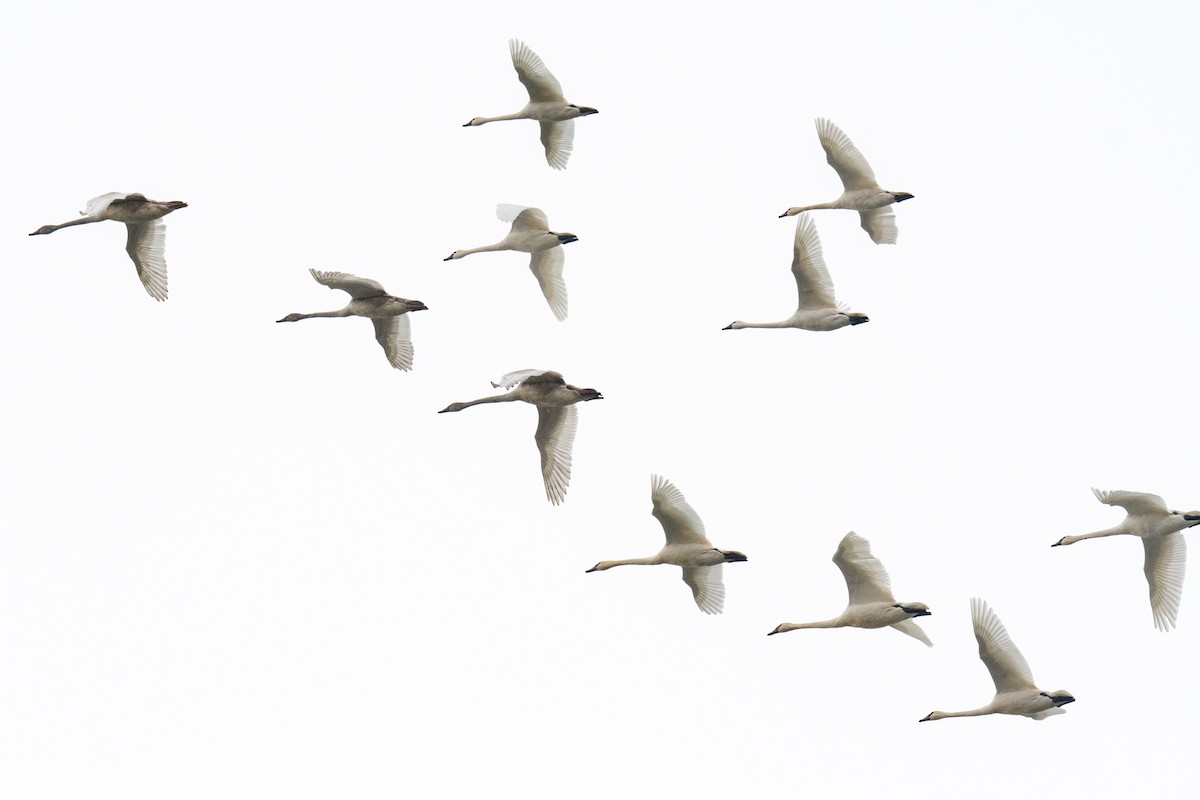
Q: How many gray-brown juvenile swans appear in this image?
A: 3